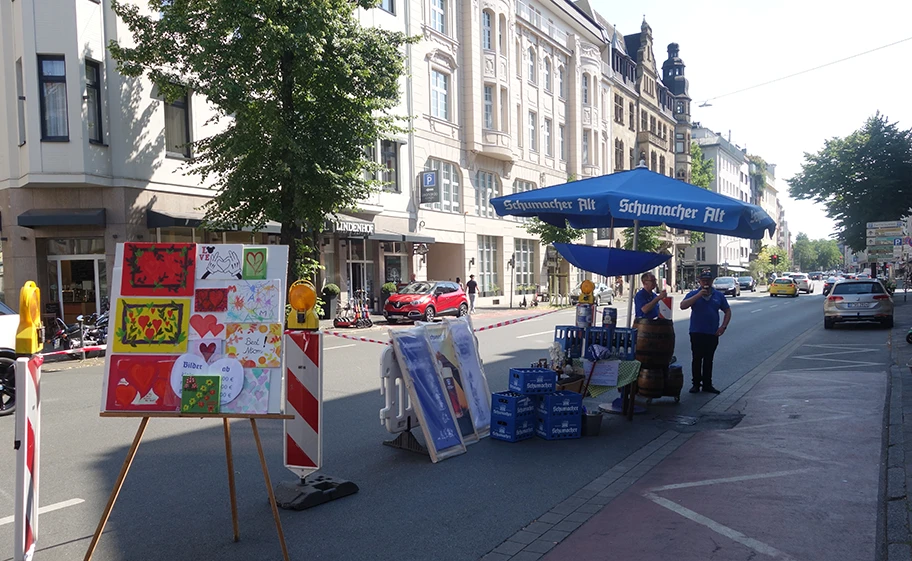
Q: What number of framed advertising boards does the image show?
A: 3